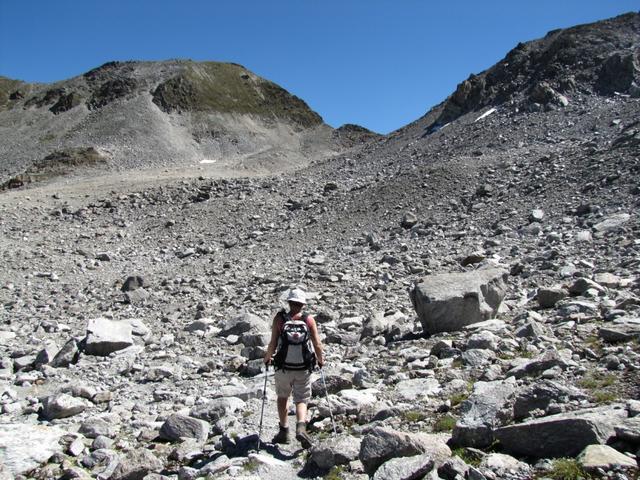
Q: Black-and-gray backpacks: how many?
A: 1